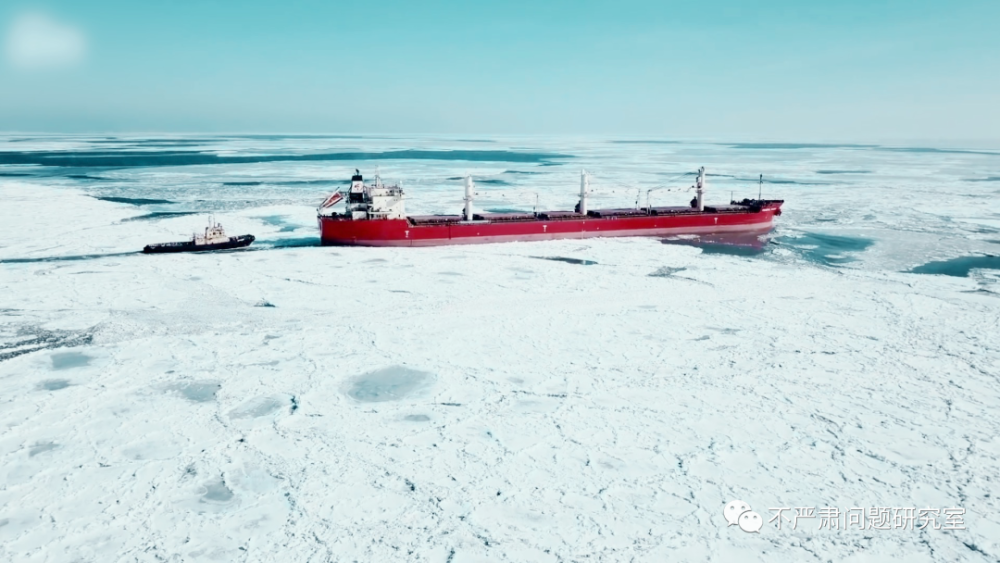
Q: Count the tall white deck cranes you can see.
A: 3